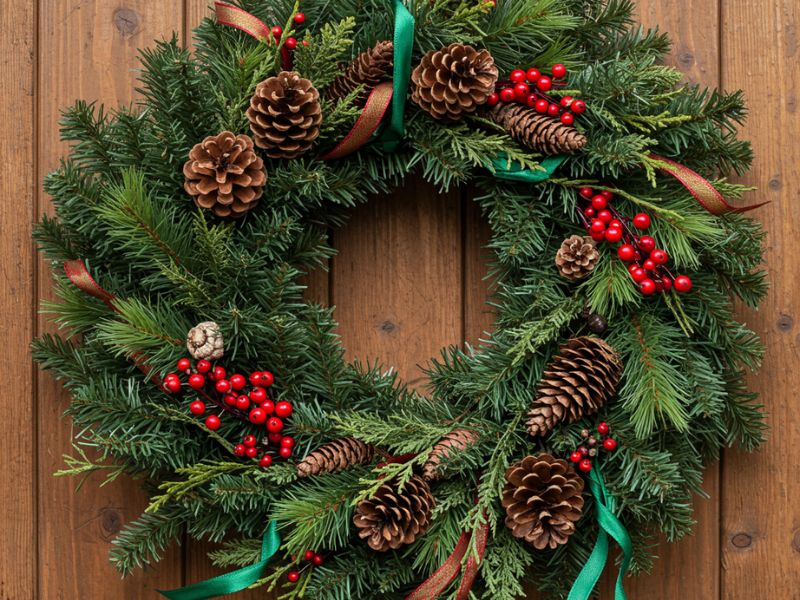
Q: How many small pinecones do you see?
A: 2